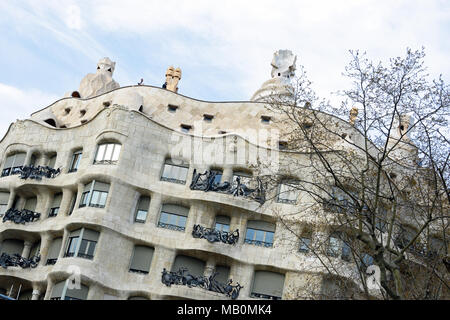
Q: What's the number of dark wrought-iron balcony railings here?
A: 6